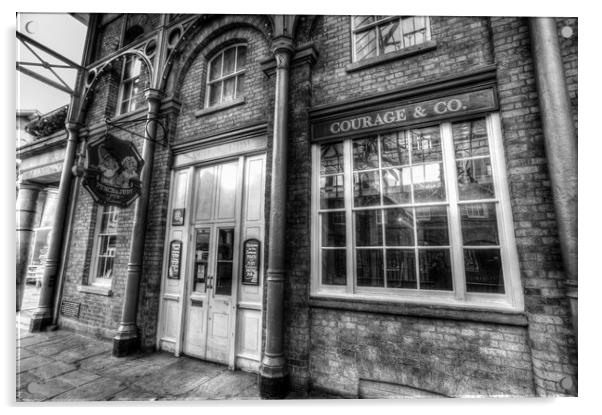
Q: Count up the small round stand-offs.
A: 4